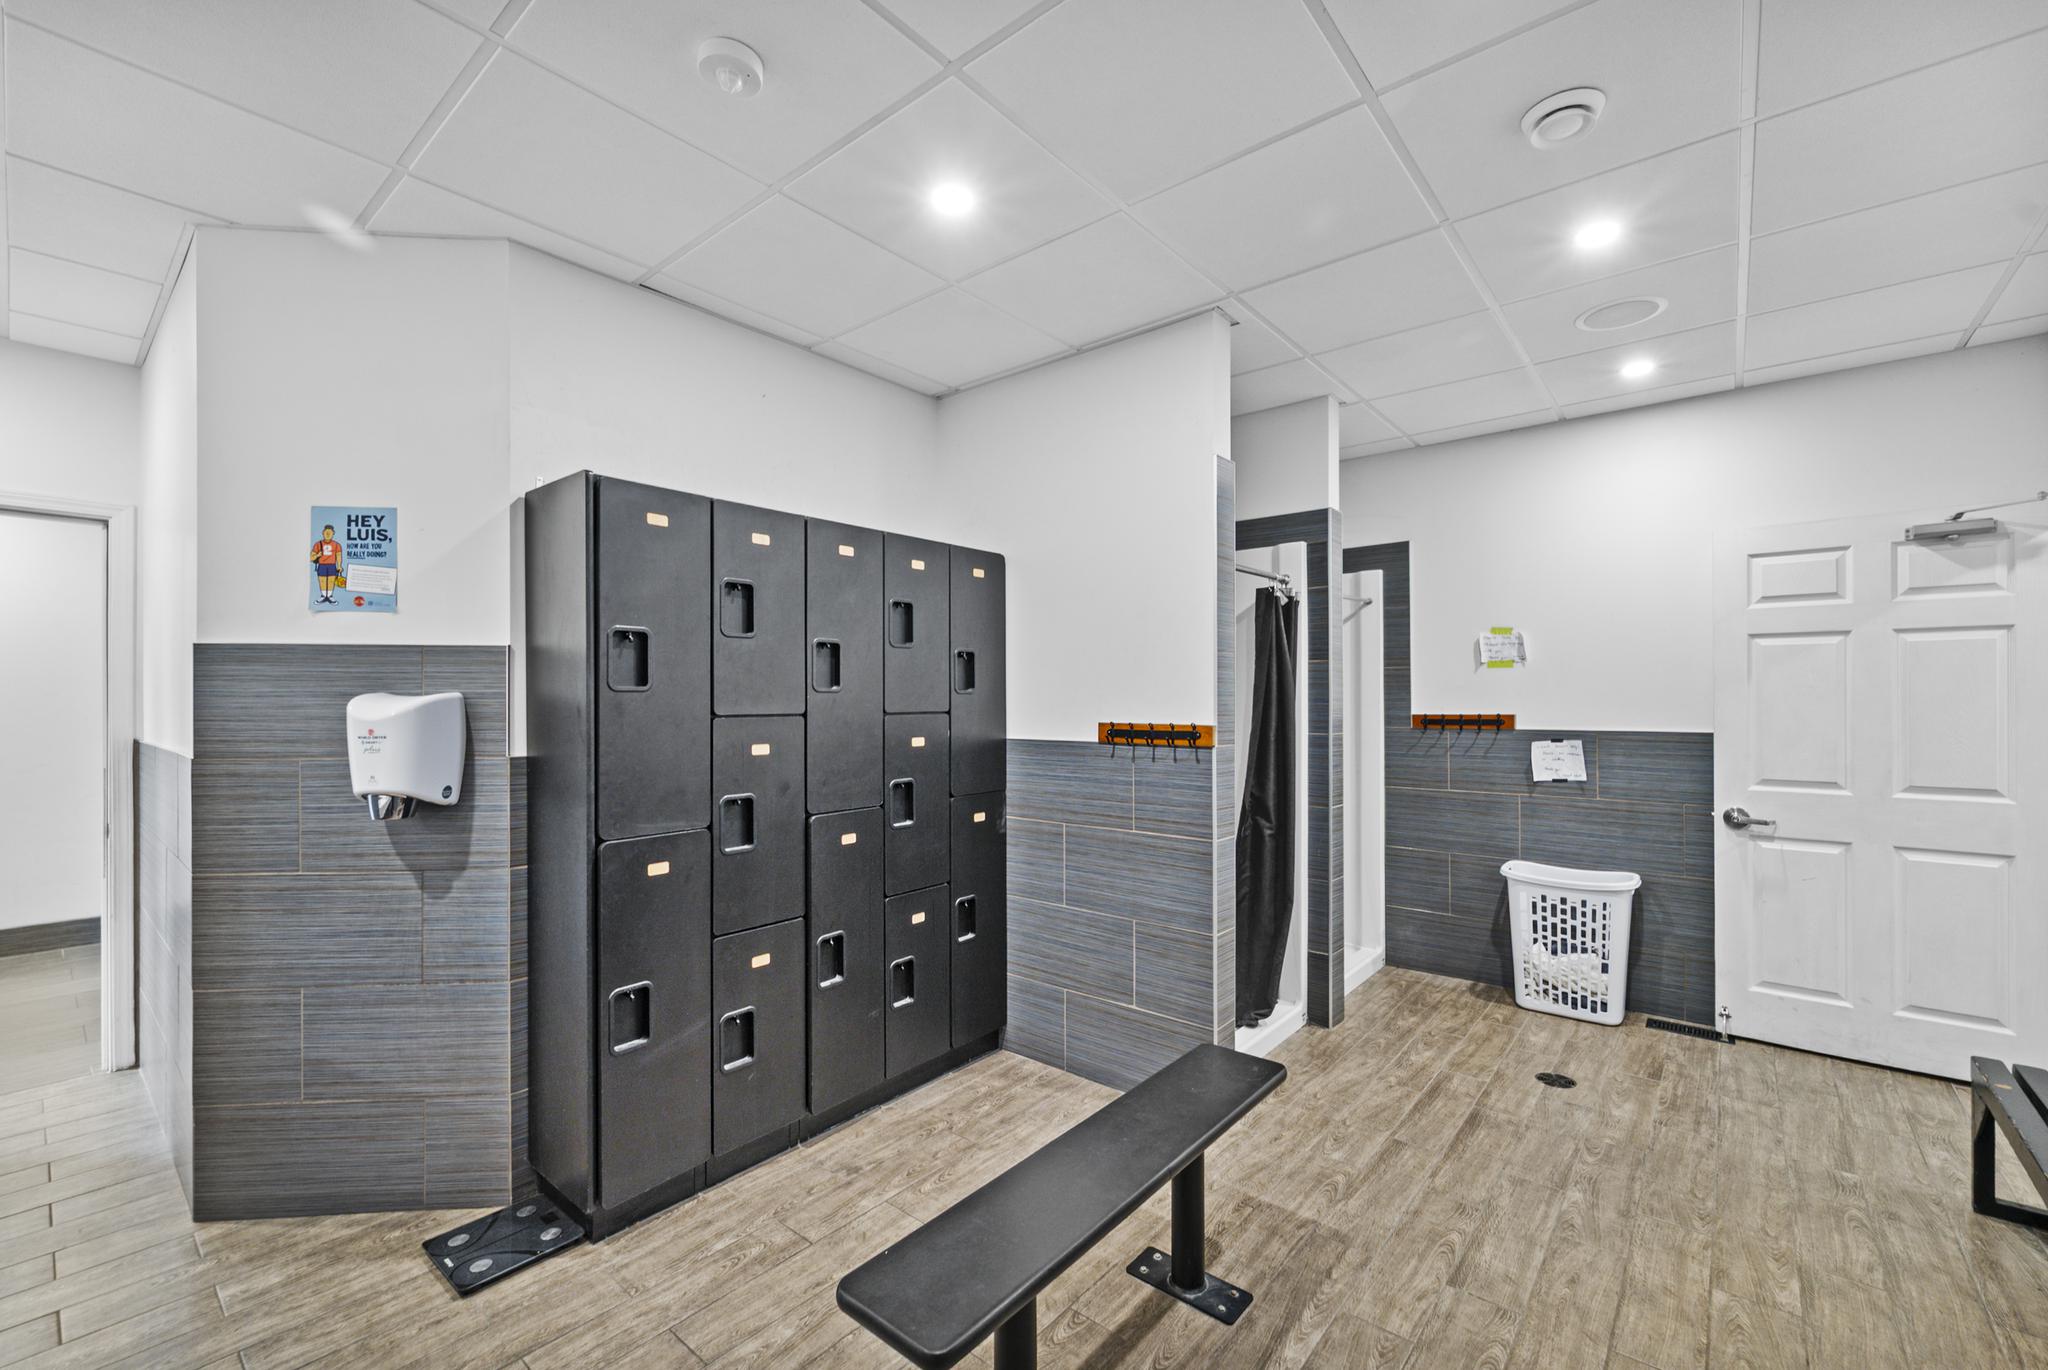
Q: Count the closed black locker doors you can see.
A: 12